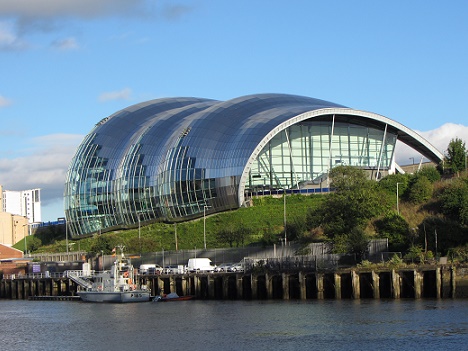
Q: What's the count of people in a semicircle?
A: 0